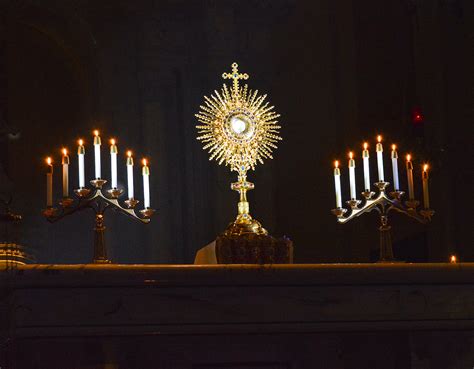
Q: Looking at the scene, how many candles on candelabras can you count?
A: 14